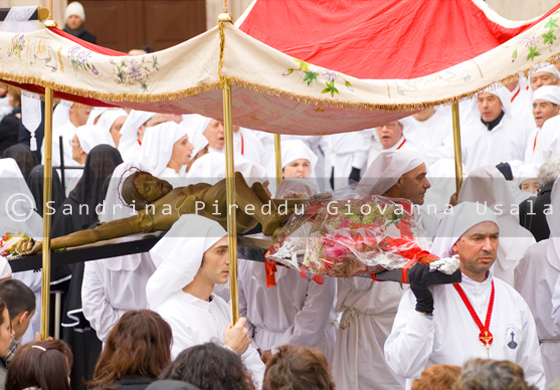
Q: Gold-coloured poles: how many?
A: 4